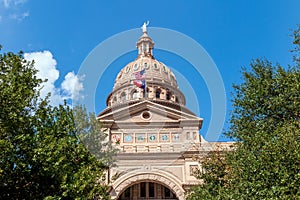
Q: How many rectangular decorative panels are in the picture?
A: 6